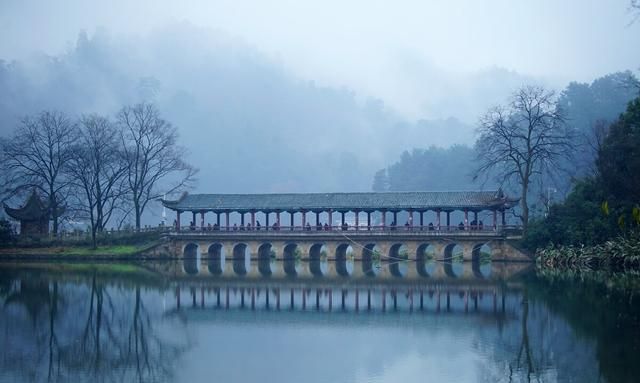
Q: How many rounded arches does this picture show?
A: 12